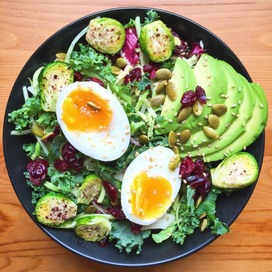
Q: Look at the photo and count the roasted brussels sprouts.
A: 7